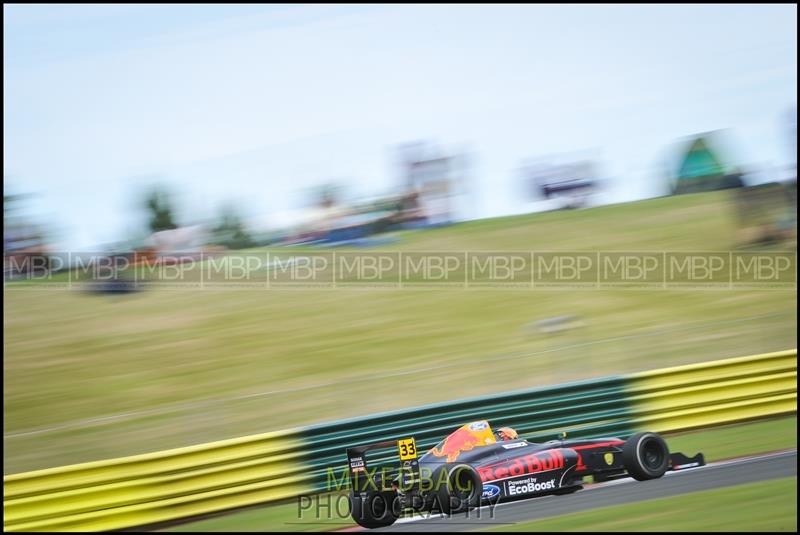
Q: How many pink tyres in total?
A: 0